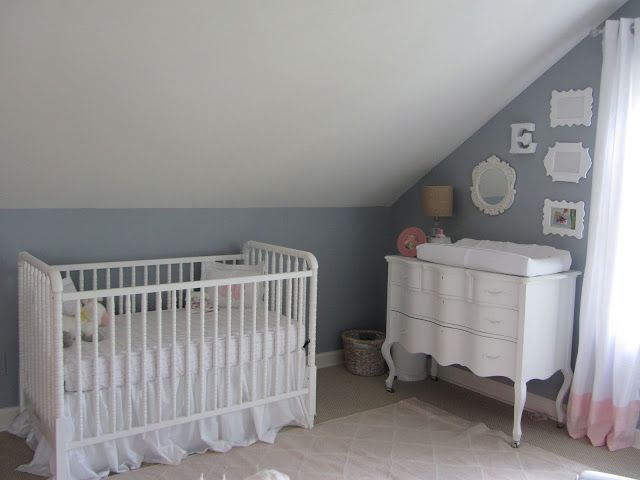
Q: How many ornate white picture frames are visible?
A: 3